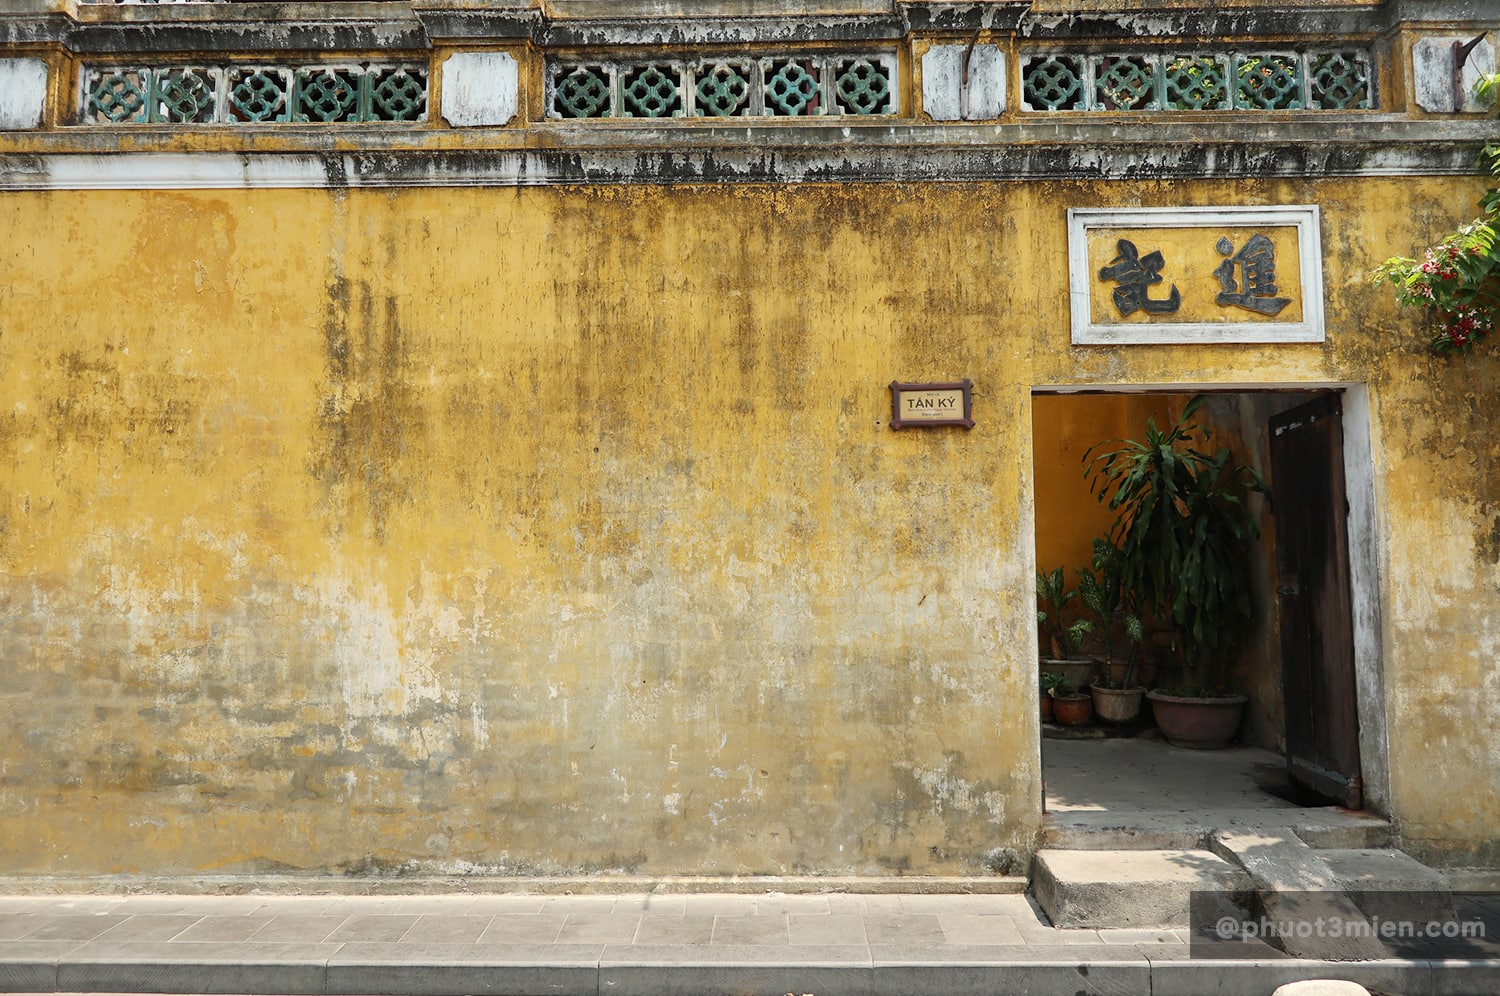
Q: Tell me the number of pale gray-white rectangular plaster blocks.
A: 4